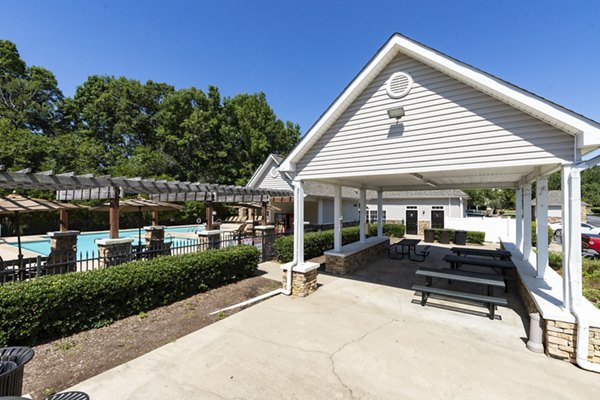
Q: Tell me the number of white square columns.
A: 8